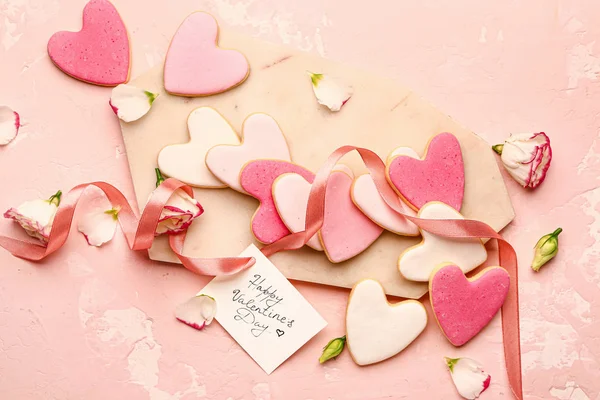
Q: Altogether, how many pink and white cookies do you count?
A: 12